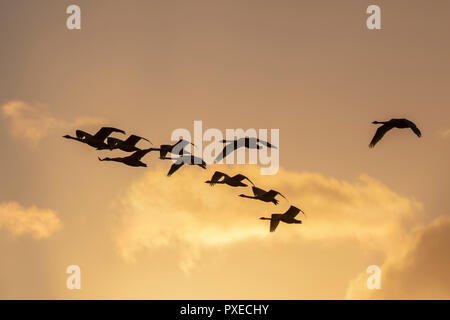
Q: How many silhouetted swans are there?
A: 10